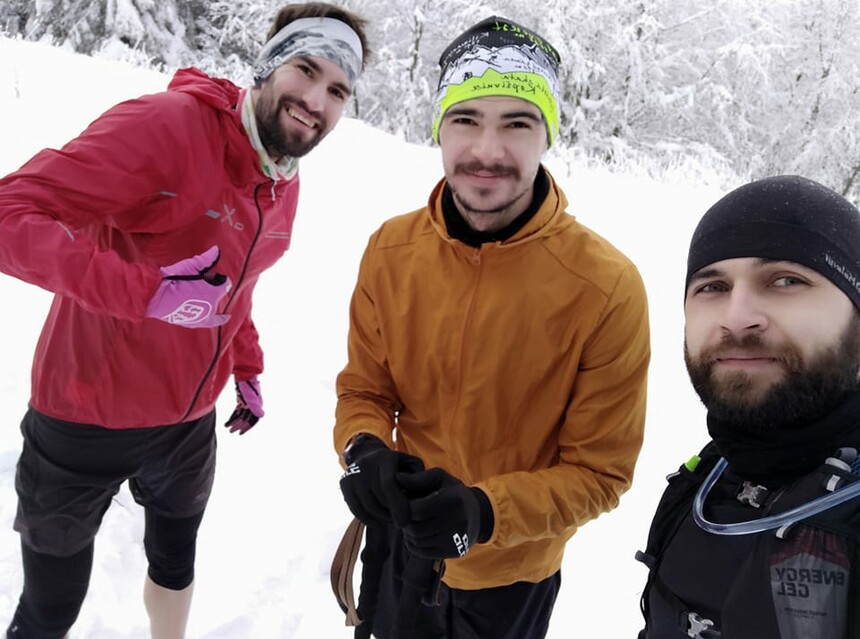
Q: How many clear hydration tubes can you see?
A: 1